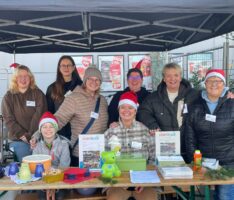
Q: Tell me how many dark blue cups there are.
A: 2